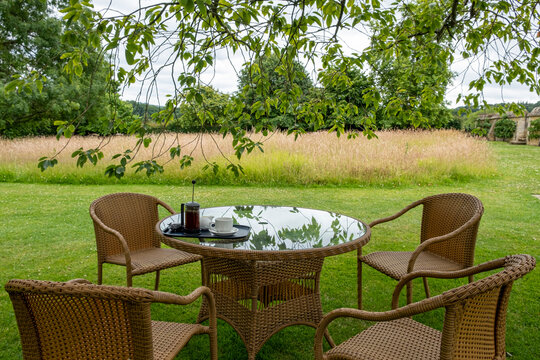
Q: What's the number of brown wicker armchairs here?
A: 4